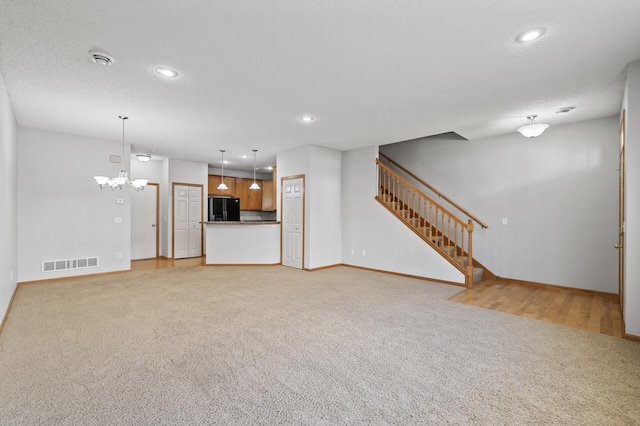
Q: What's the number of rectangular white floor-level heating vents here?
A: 1